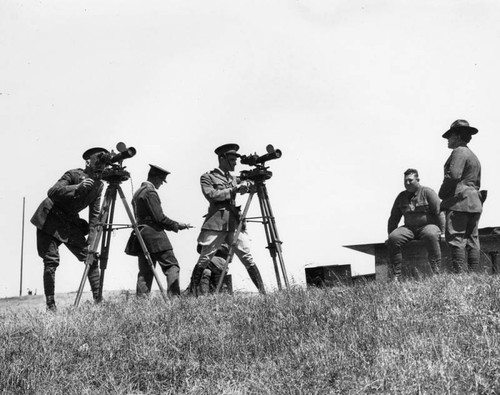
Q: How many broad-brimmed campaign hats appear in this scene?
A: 1